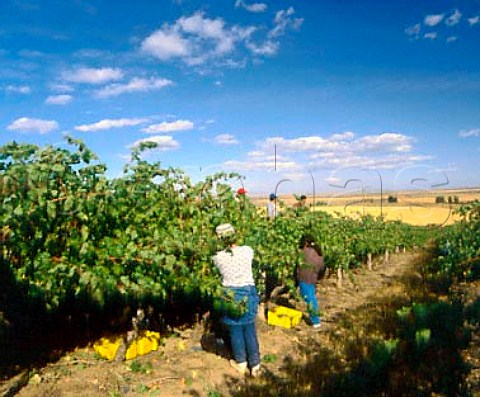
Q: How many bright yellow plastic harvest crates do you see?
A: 3